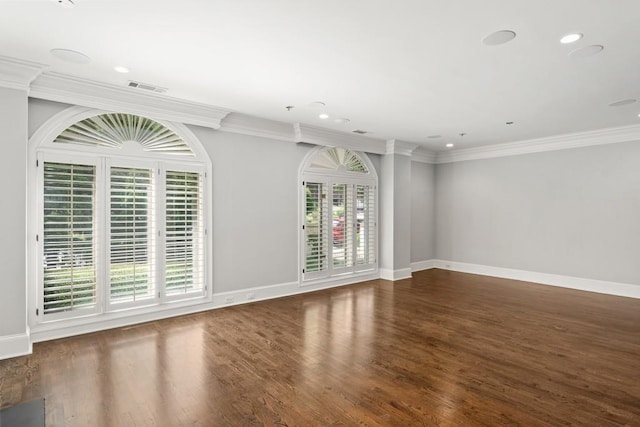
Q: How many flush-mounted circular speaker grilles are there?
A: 7